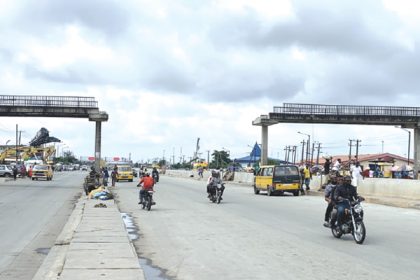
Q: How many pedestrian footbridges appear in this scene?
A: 2